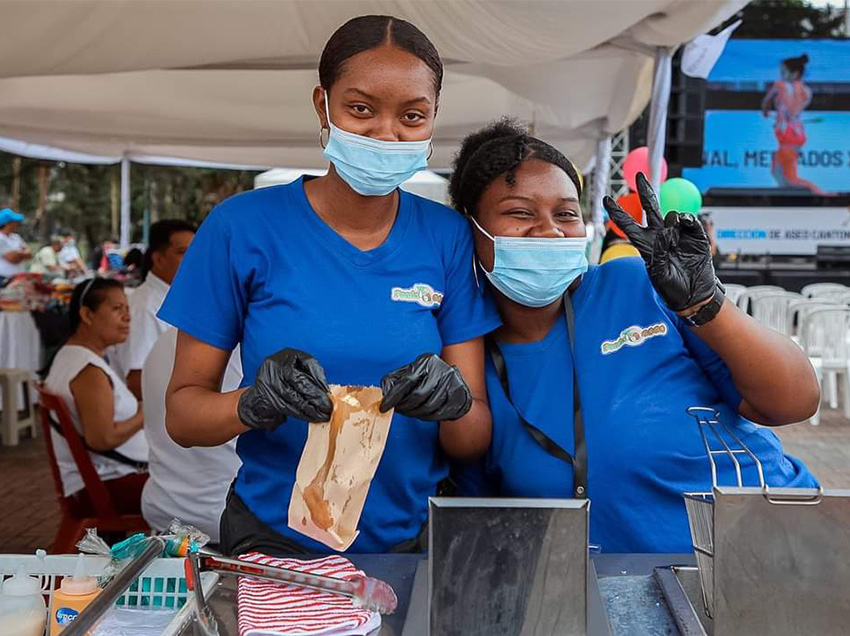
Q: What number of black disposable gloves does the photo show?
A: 3